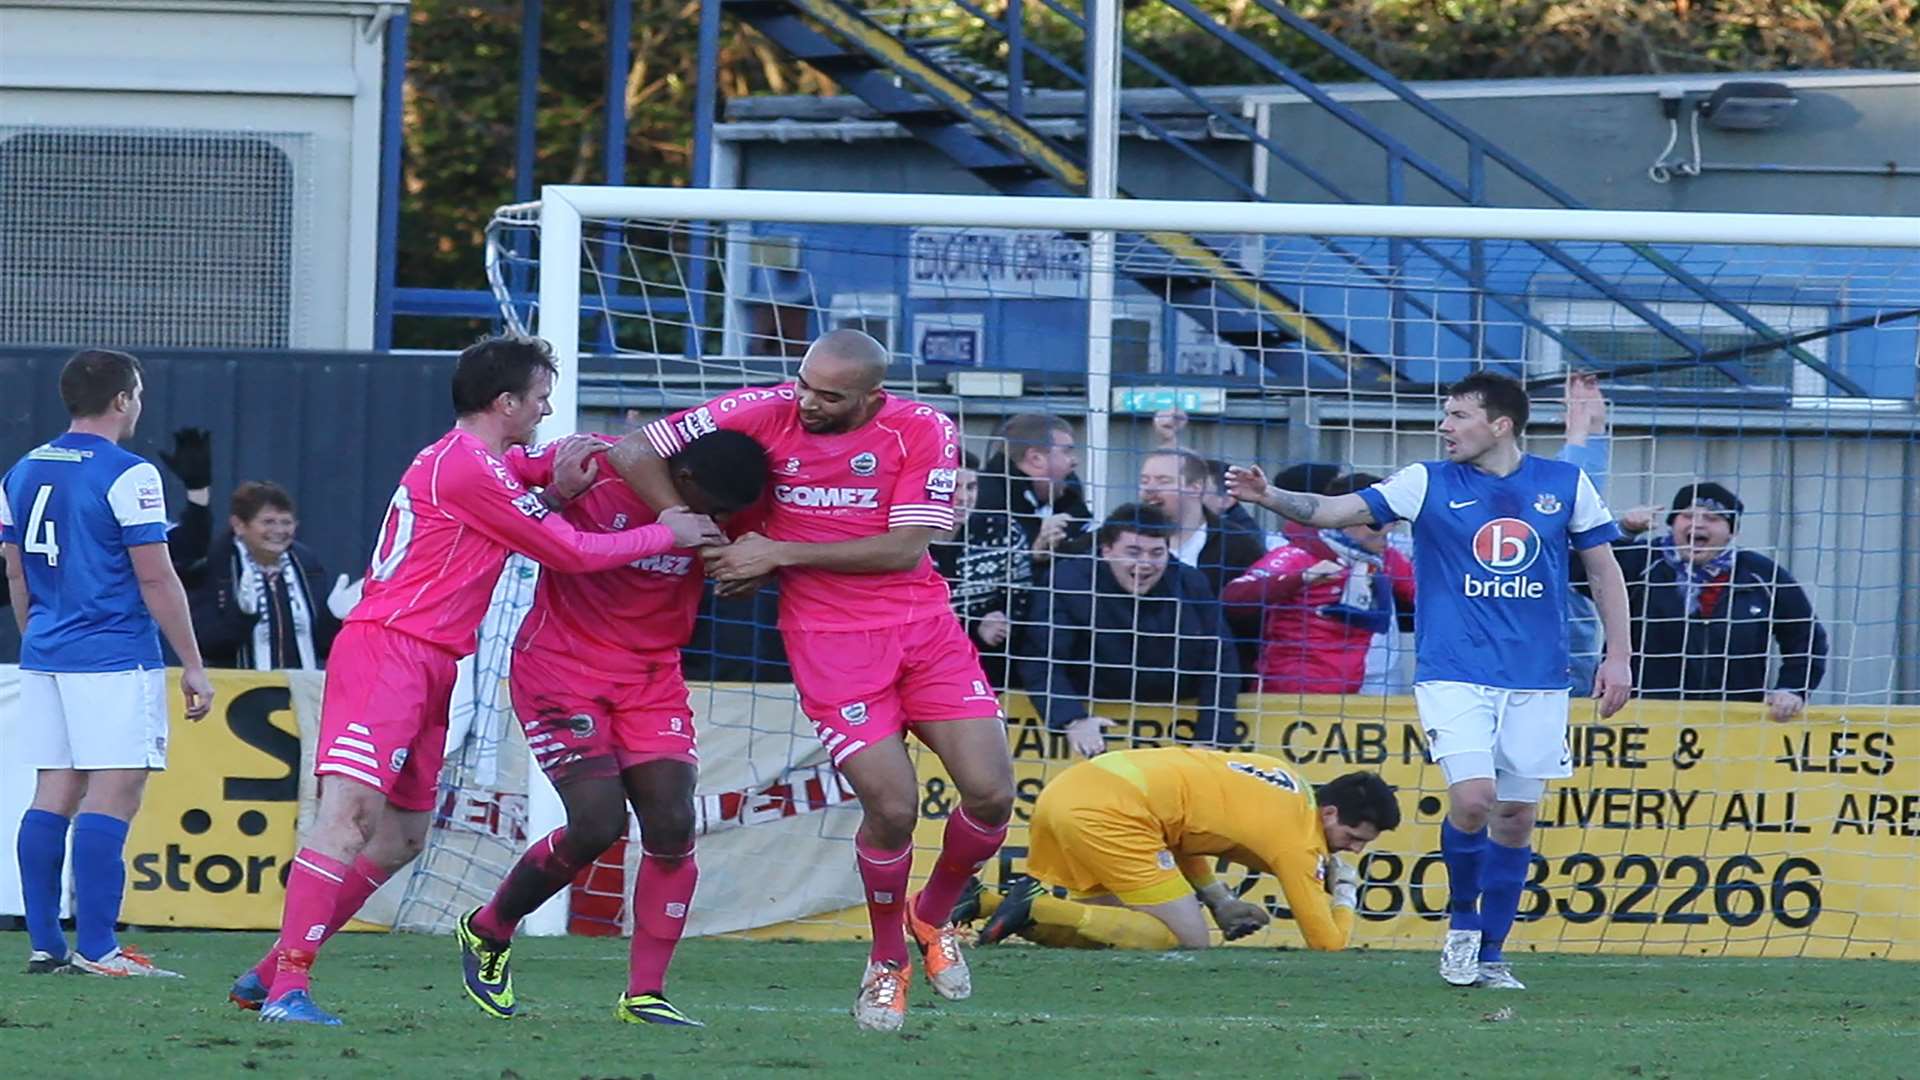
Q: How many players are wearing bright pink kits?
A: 3